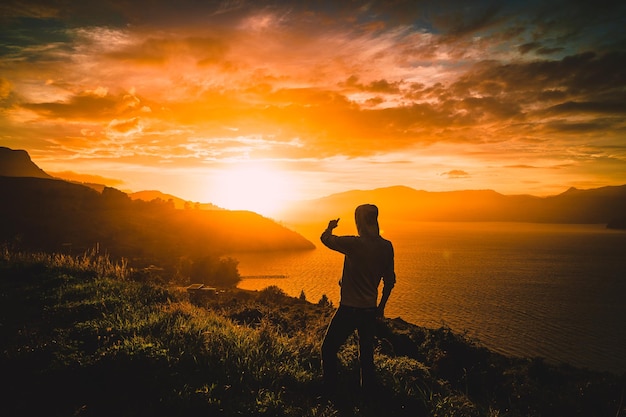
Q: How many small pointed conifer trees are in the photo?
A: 2